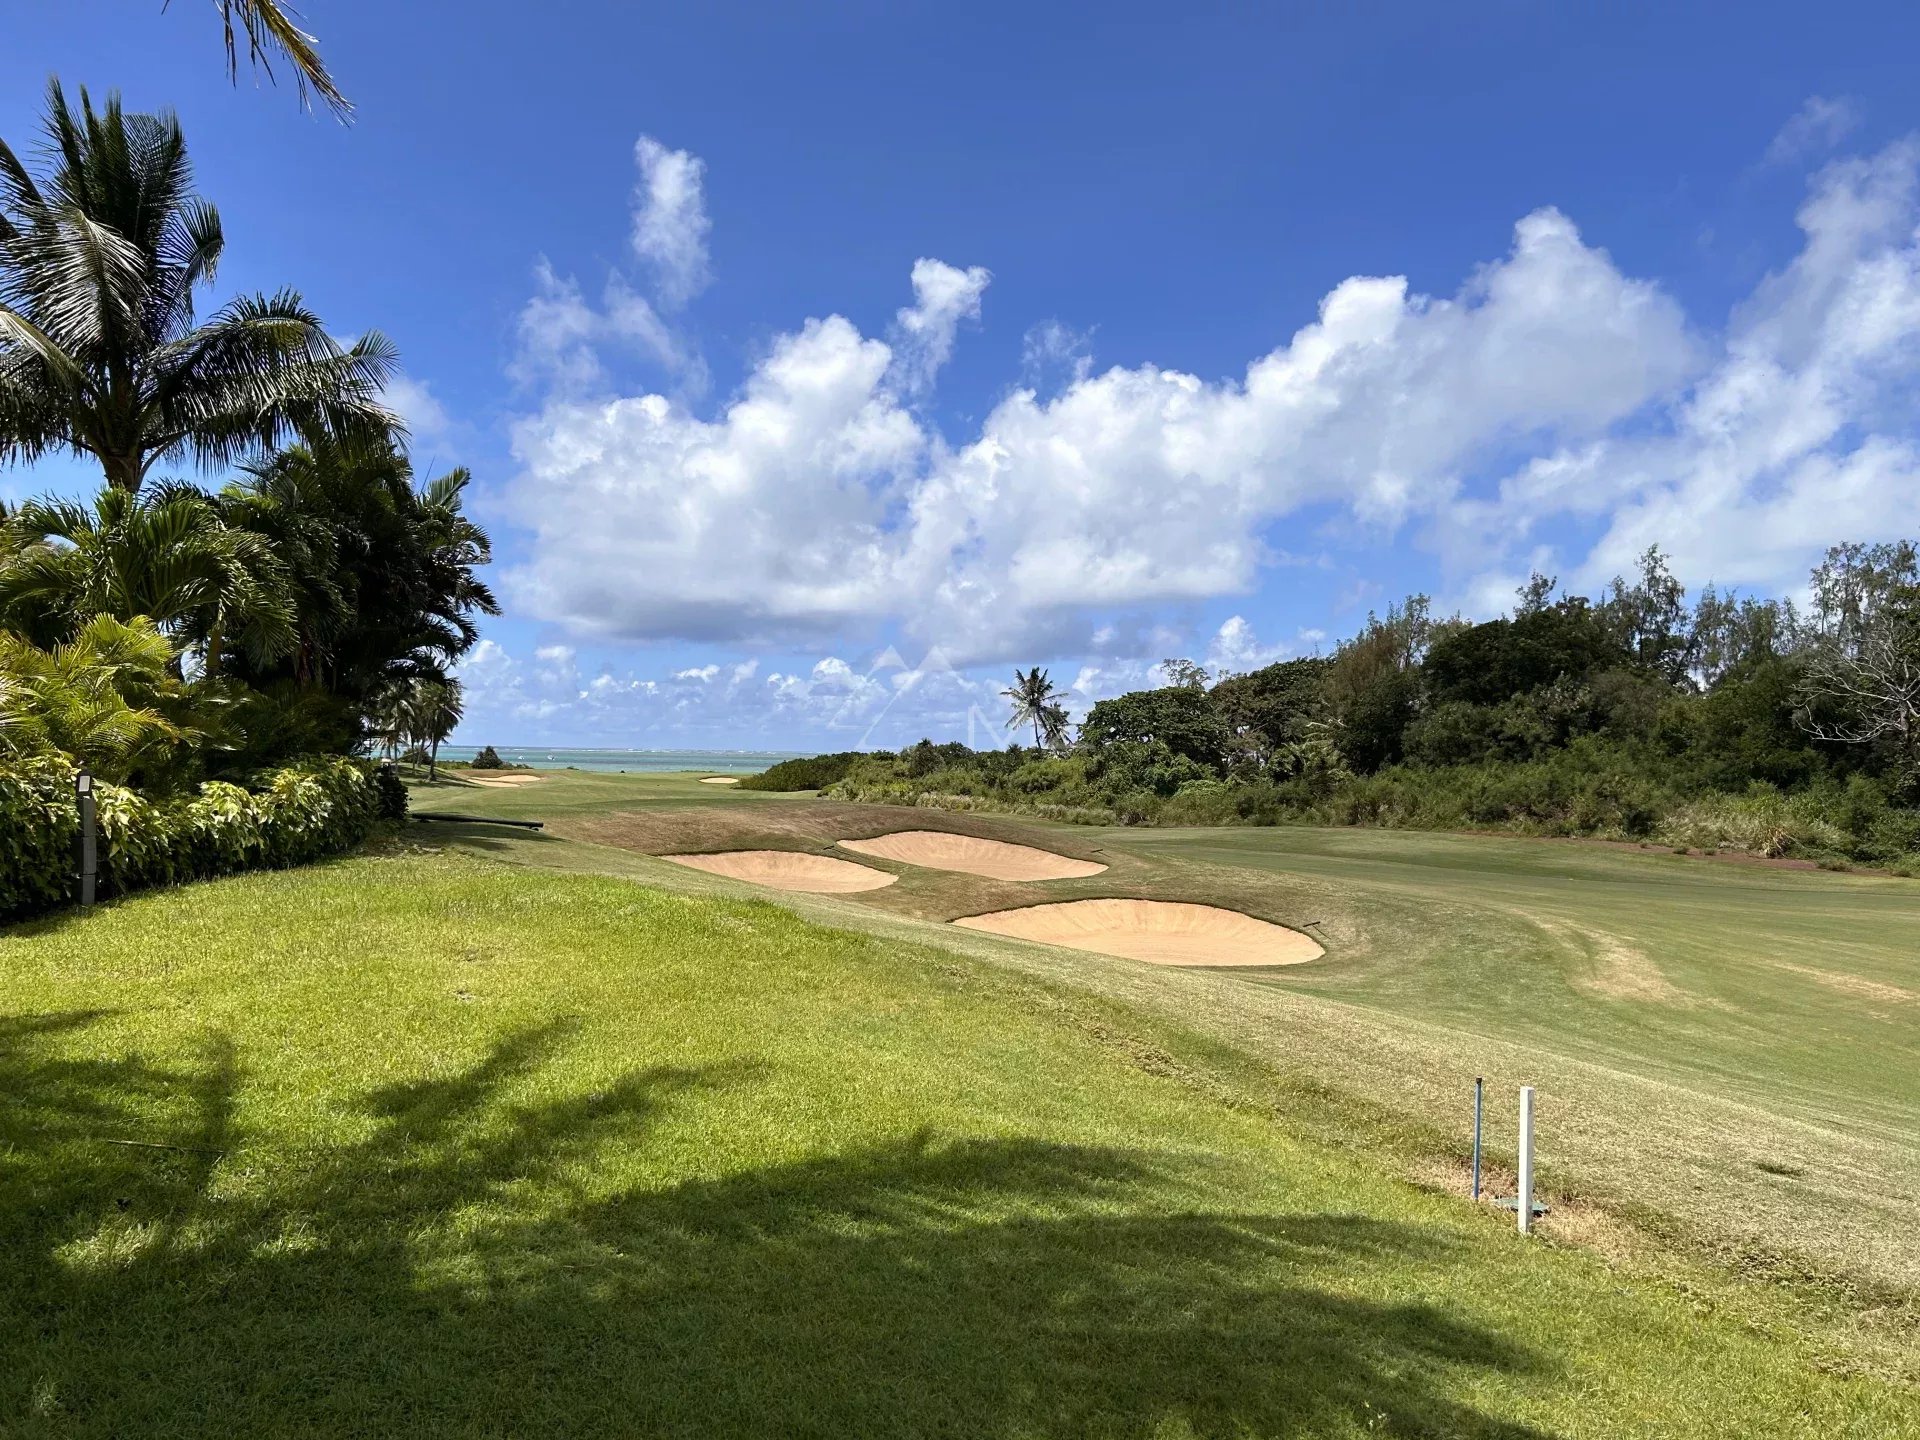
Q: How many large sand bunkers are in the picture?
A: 3